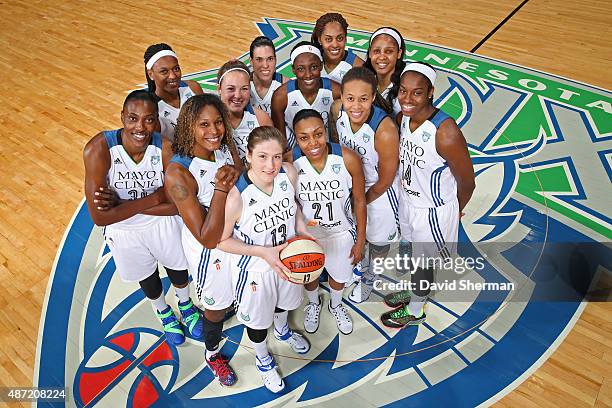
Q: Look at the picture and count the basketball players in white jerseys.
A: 12